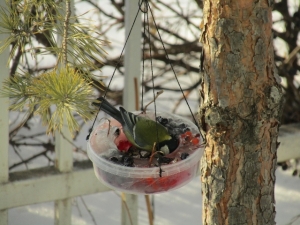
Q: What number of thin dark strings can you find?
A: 4